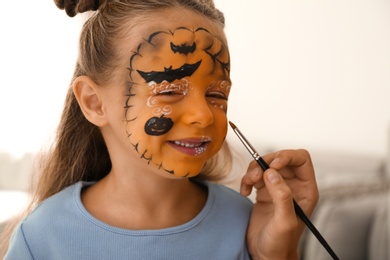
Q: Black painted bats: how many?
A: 2